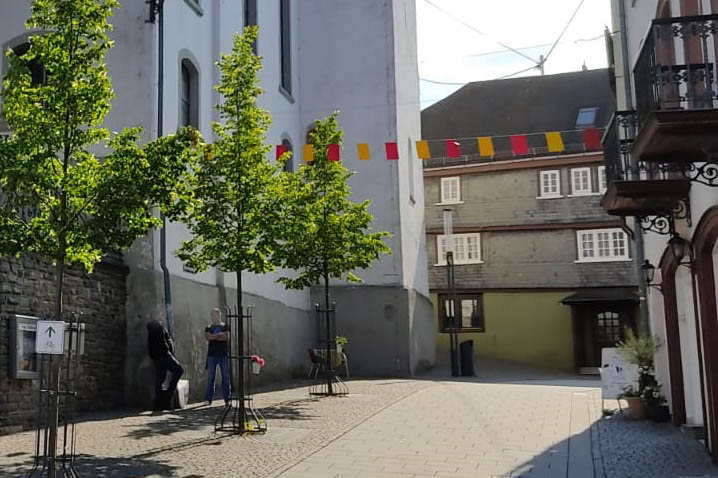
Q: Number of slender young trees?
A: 3